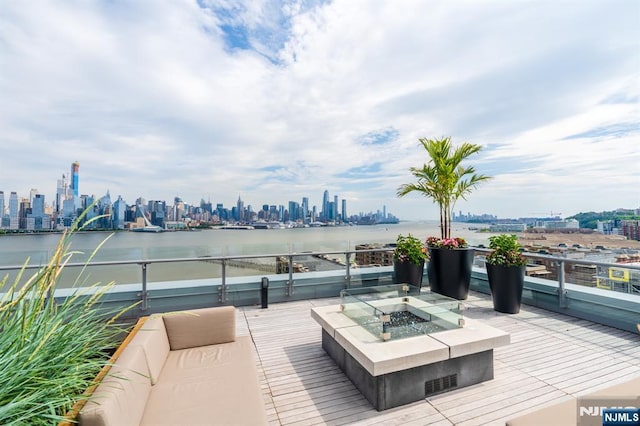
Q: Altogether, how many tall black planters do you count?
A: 3